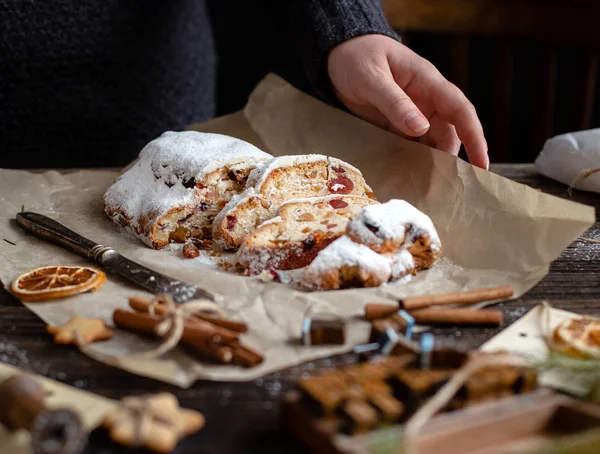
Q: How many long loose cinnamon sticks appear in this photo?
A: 2